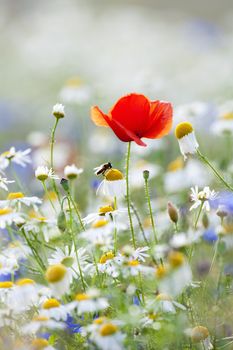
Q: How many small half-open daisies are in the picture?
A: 3